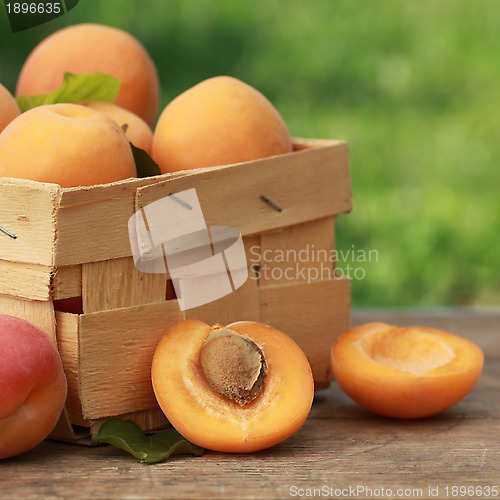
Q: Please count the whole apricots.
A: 6